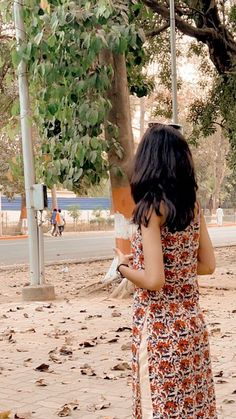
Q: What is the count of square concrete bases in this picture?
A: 1